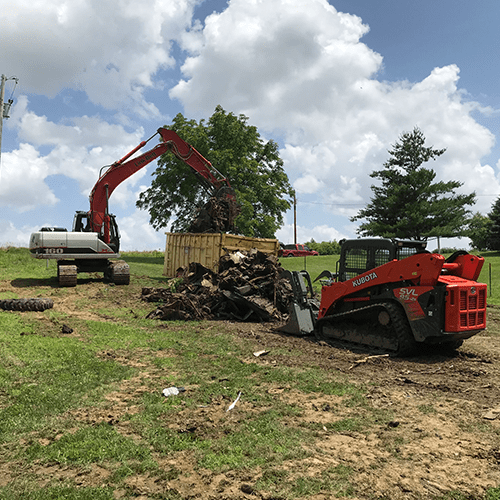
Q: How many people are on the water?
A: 0